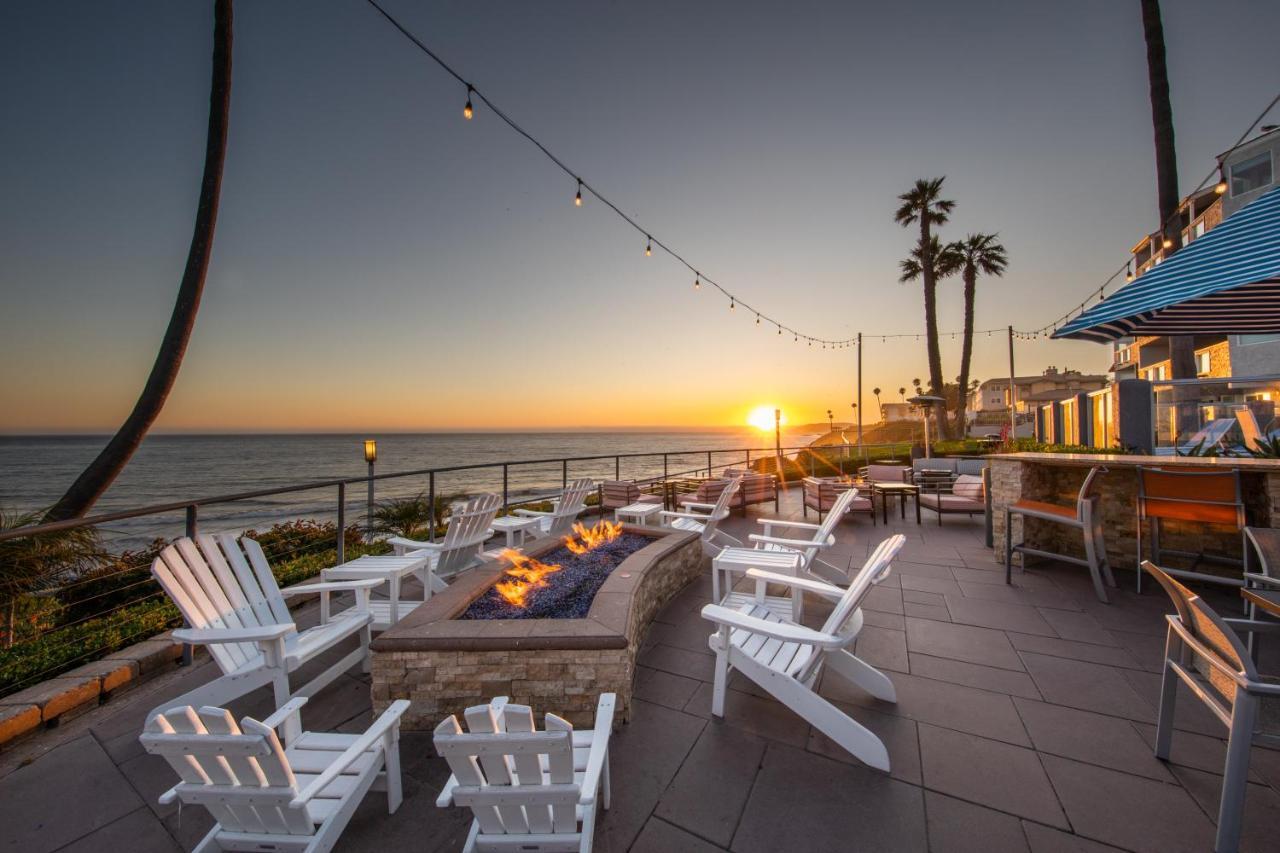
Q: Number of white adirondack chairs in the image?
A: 8